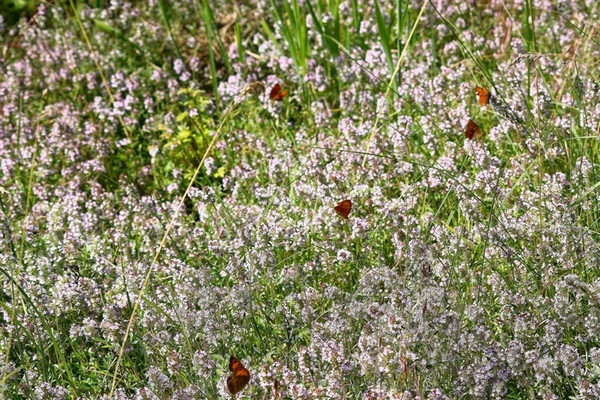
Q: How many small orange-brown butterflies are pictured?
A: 5